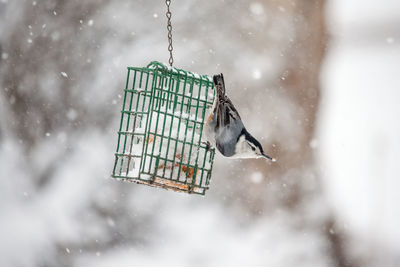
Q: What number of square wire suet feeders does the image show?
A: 1